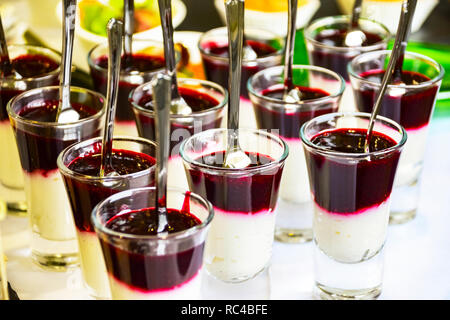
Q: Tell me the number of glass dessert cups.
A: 12